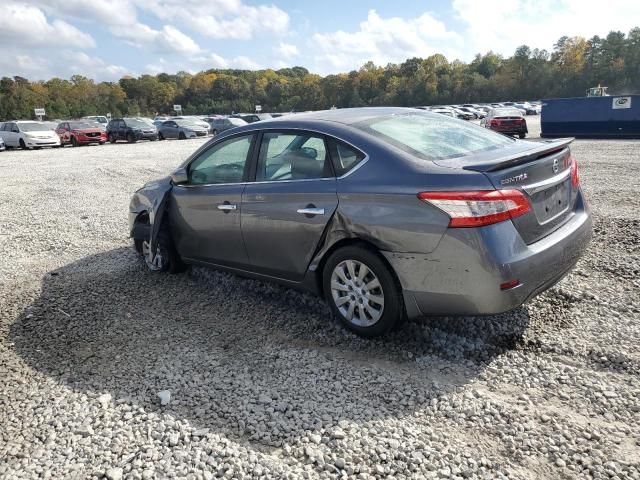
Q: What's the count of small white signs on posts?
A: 3